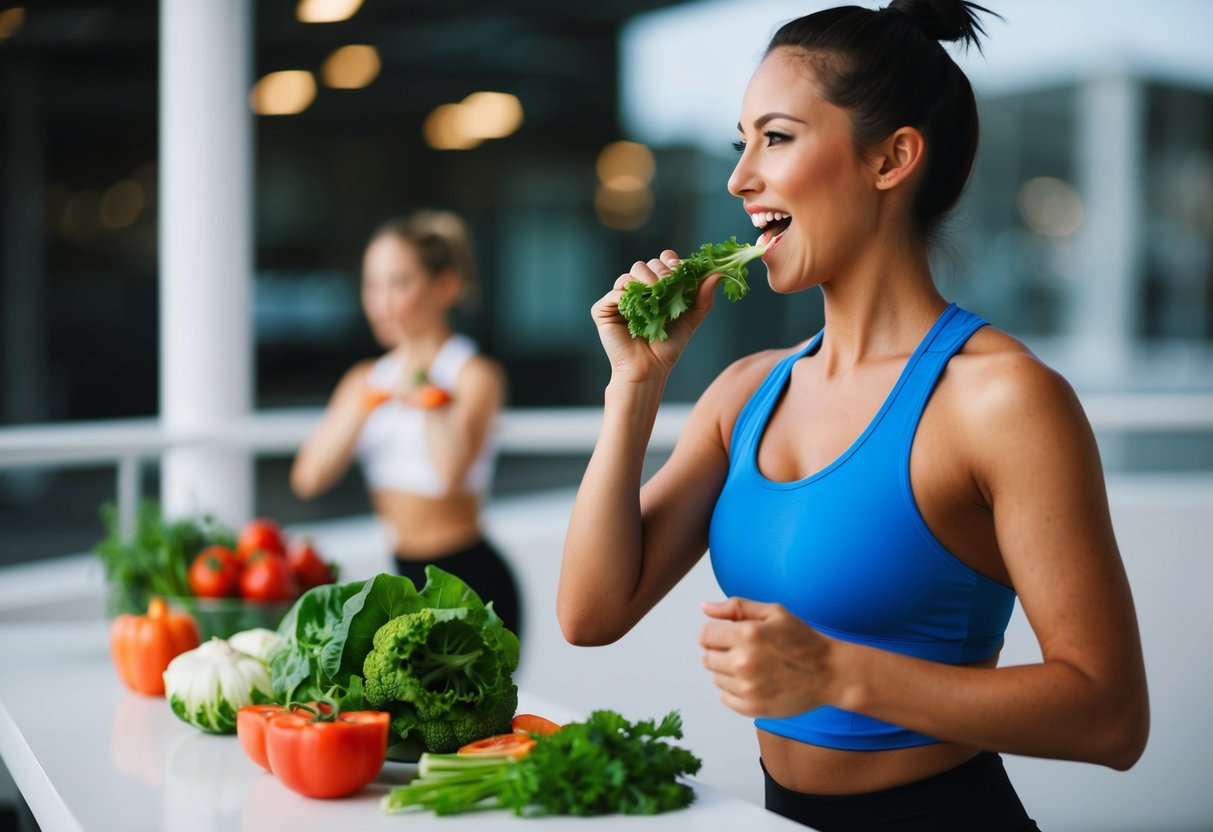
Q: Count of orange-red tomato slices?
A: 2